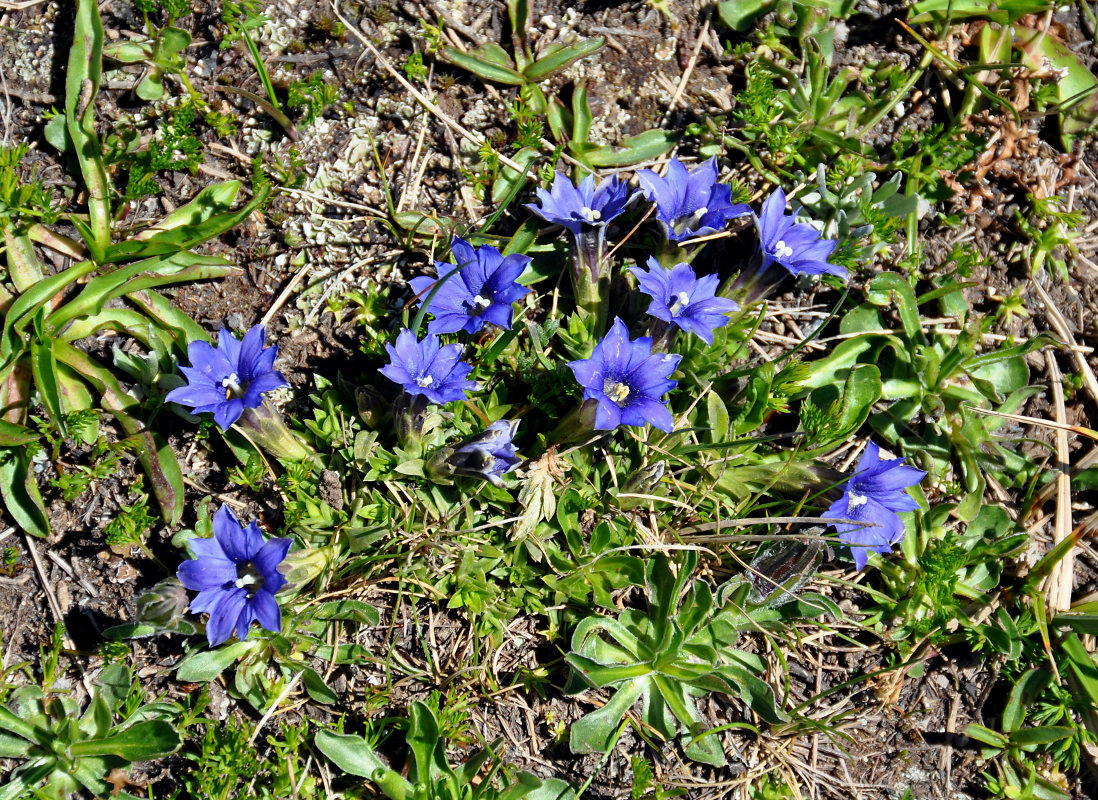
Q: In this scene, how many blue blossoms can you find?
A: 11